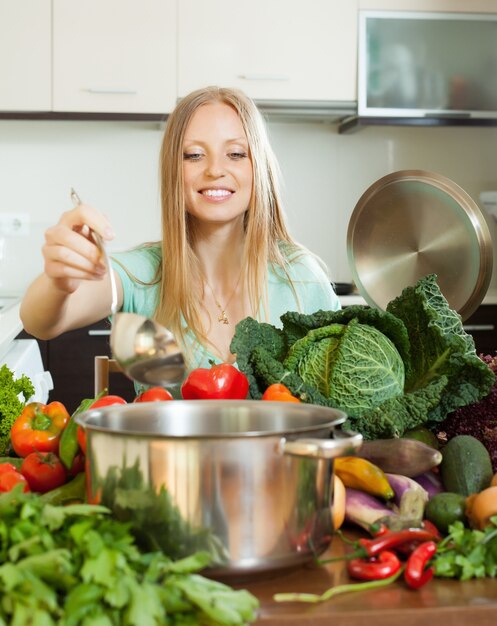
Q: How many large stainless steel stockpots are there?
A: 1